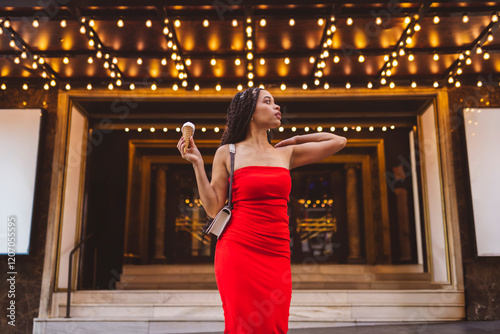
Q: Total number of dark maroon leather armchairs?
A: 0